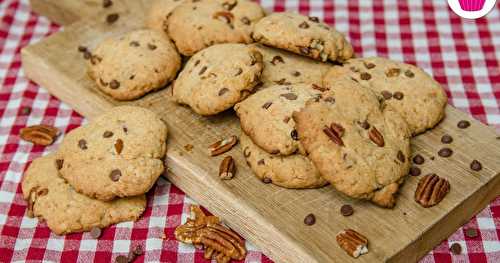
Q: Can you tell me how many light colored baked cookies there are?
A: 12